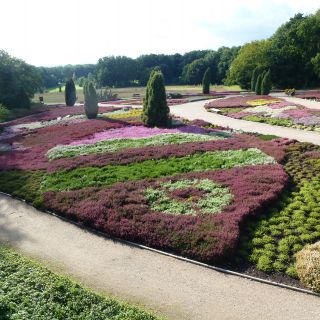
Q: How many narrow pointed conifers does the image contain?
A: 7